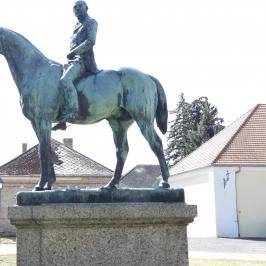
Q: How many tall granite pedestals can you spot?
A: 1